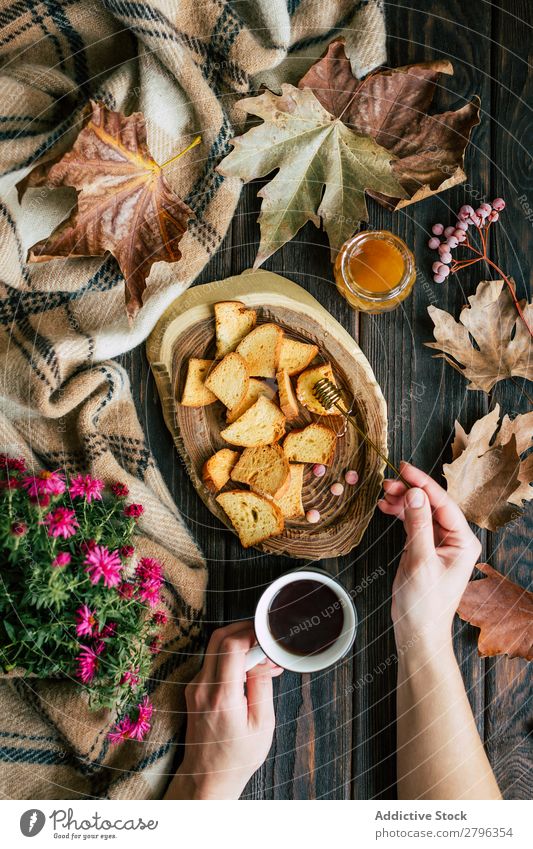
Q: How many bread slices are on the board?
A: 14